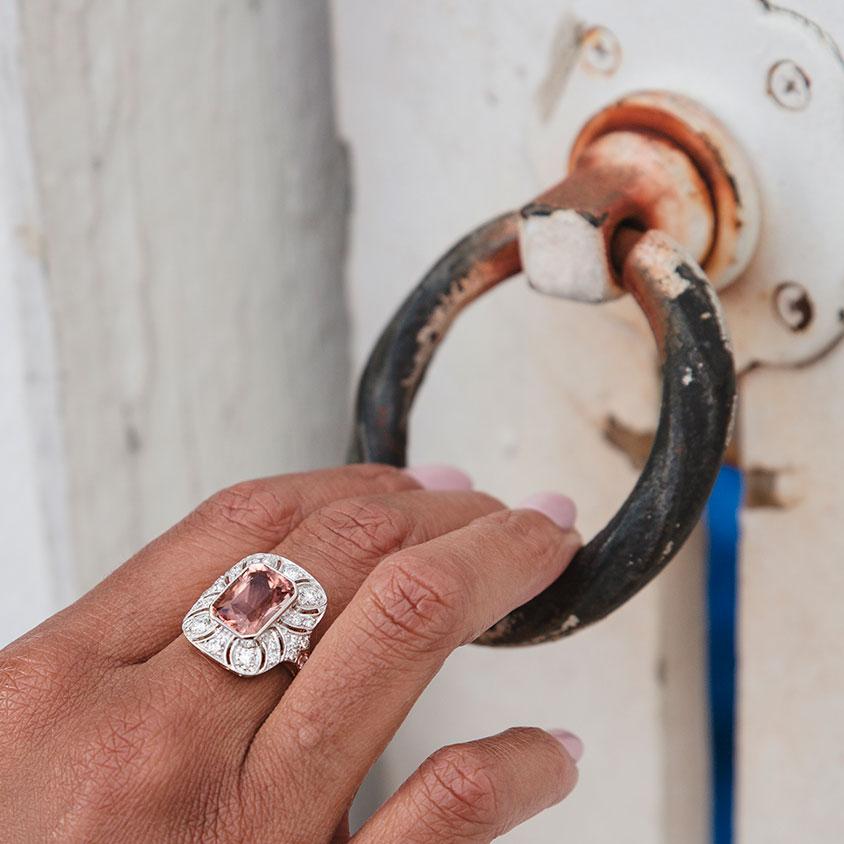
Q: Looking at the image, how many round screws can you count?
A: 3